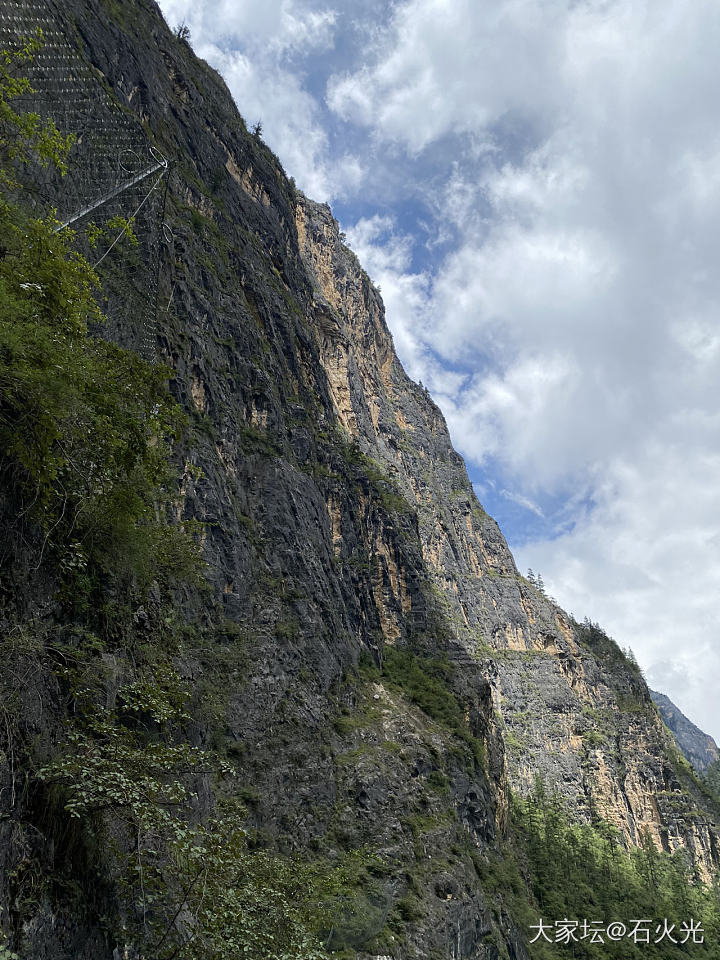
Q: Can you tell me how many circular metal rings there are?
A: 3